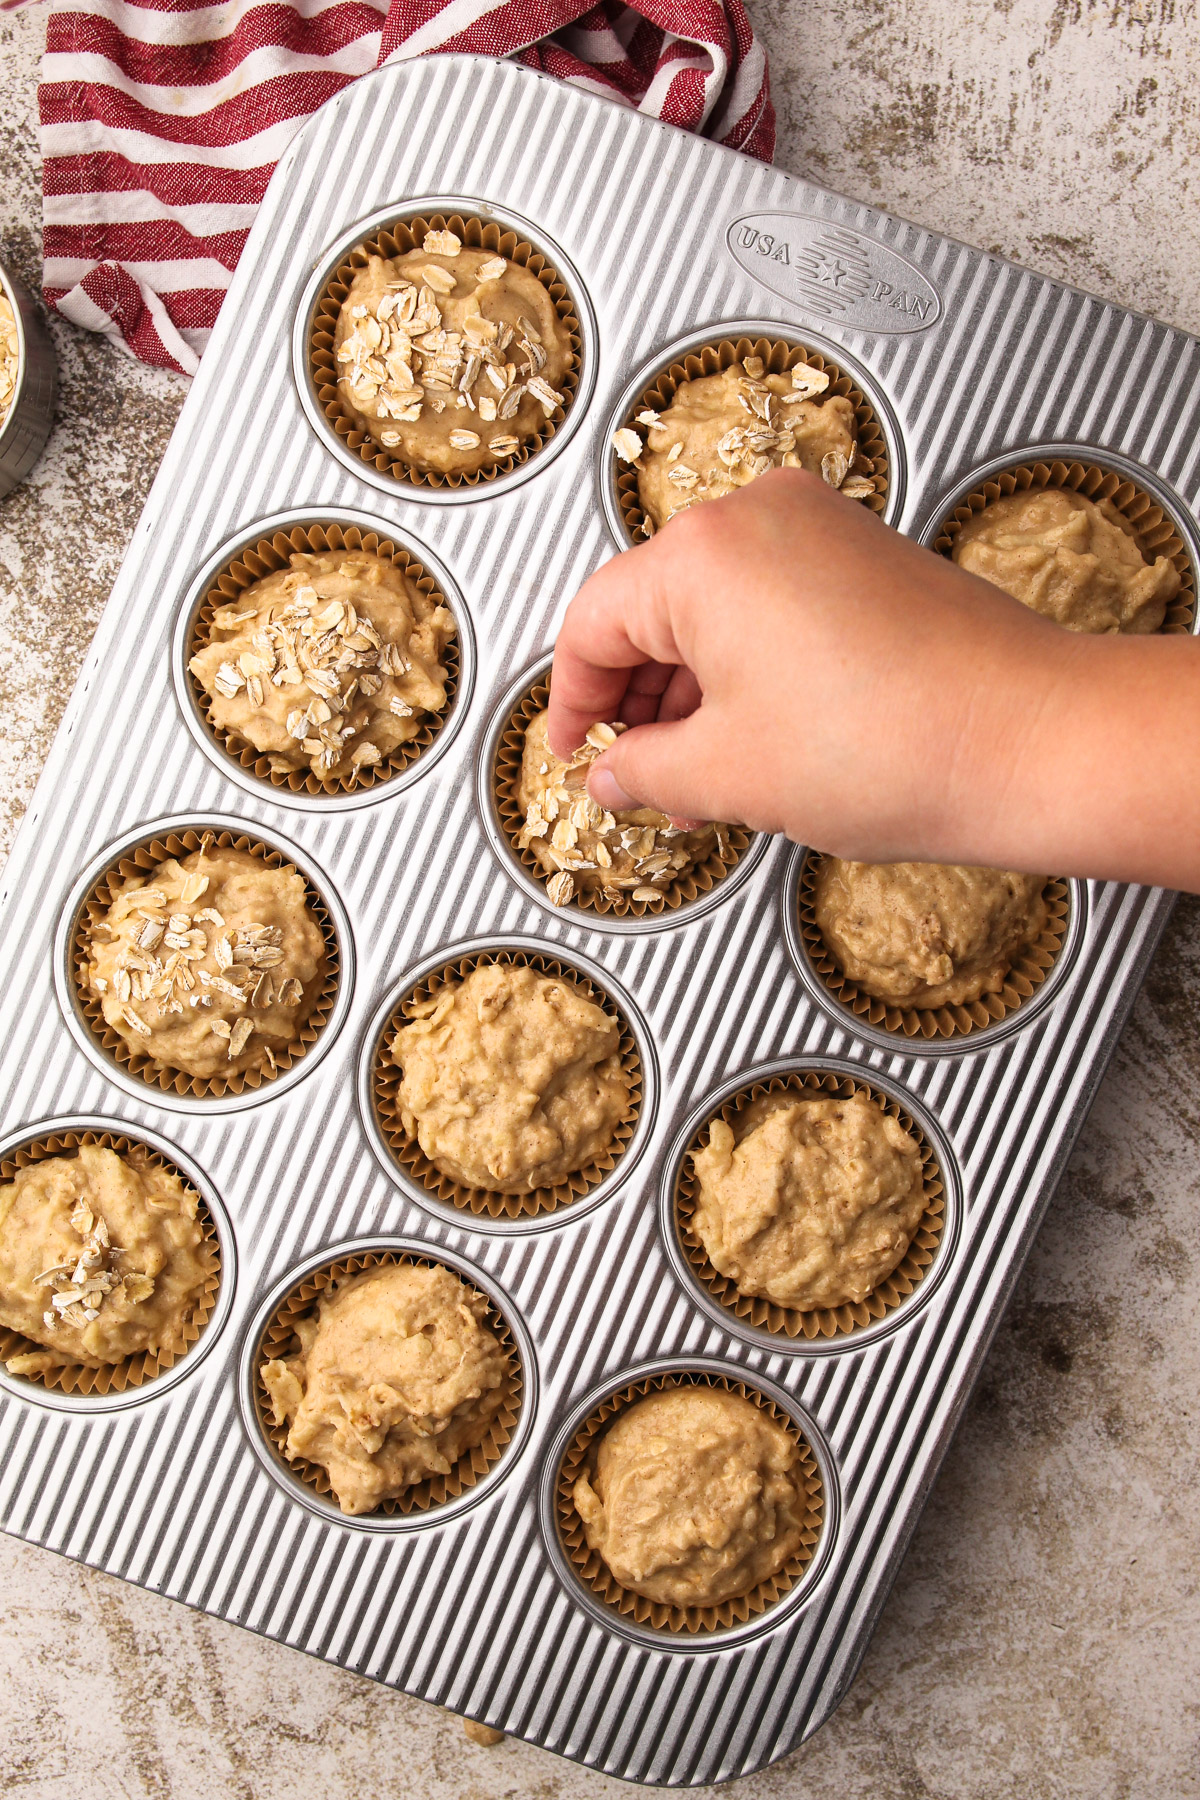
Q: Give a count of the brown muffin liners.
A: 12